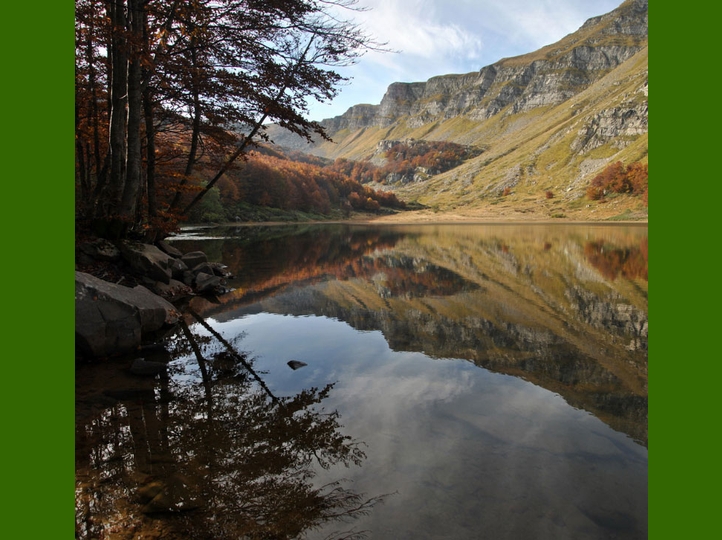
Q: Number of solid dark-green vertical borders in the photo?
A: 2